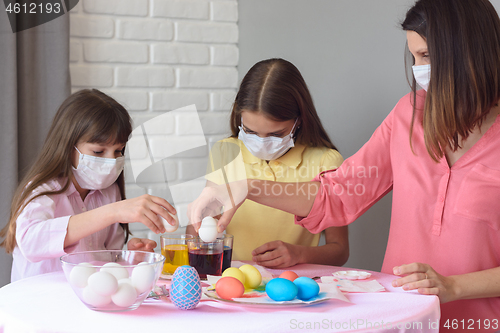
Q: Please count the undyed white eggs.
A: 9